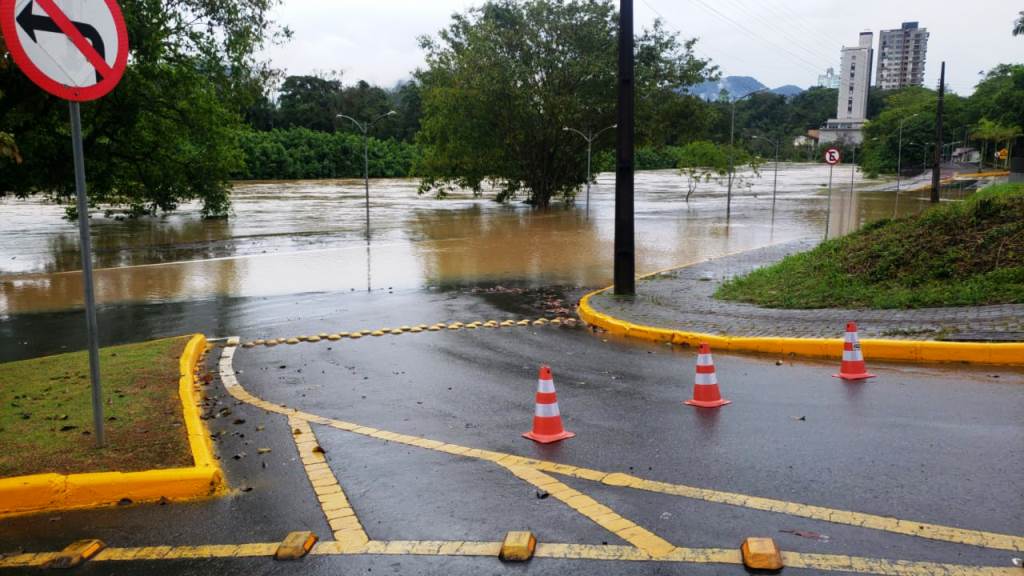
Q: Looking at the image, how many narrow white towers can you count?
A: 1